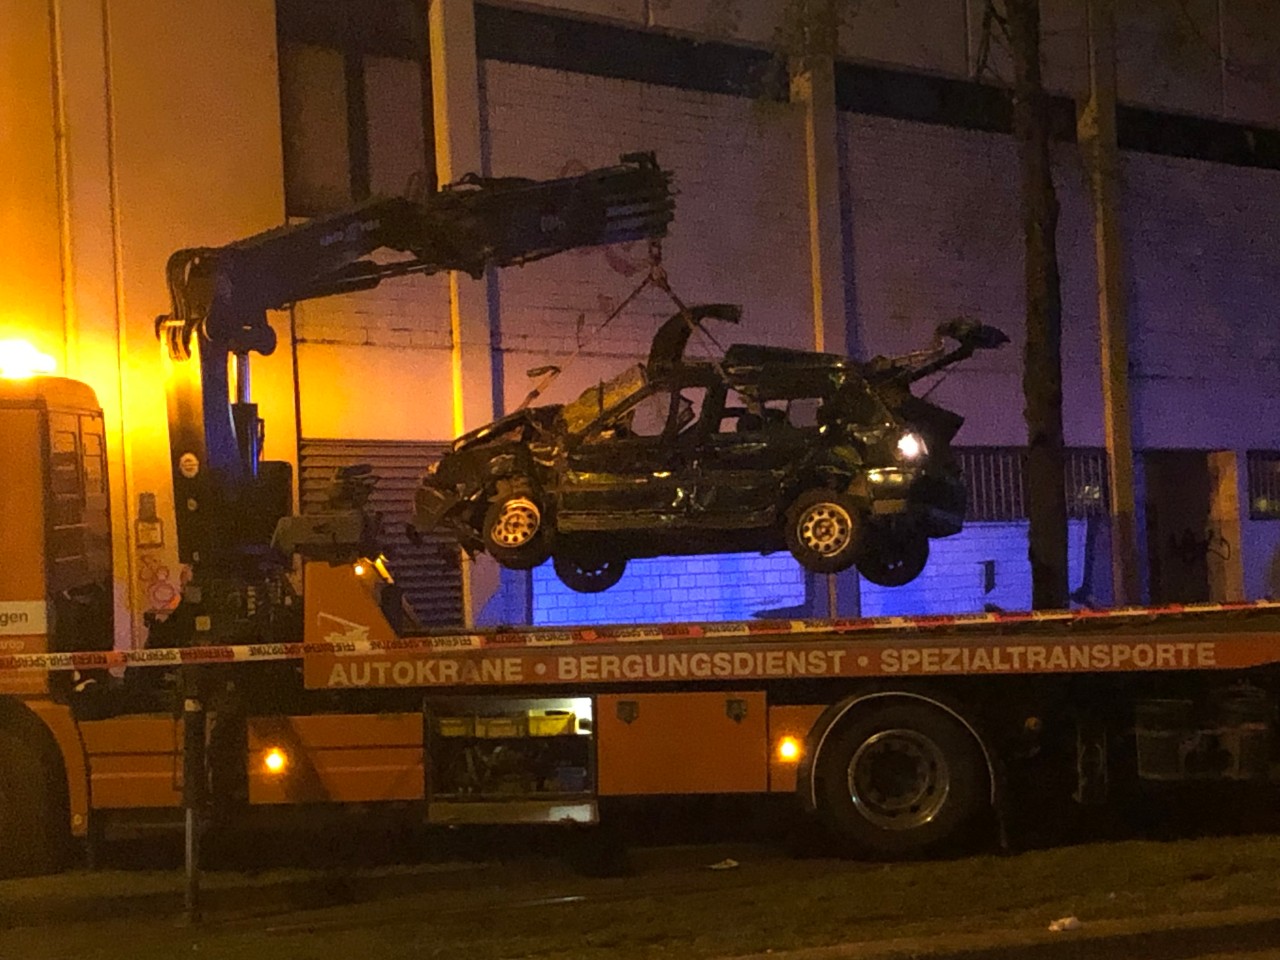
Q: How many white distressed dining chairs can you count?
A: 0